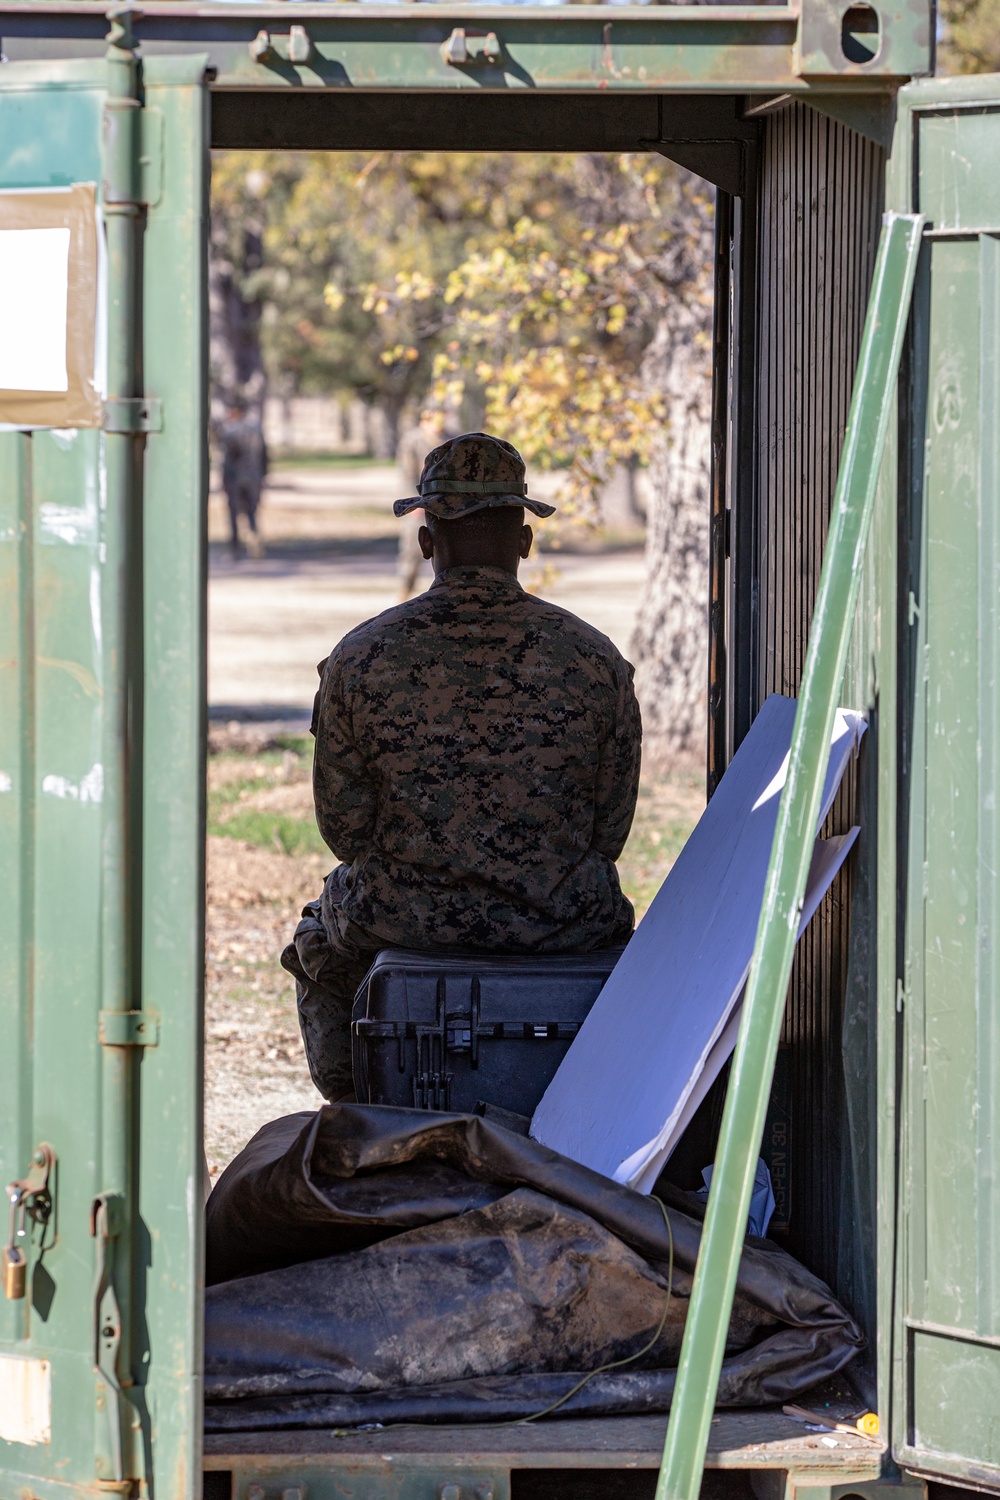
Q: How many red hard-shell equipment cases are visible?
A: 0